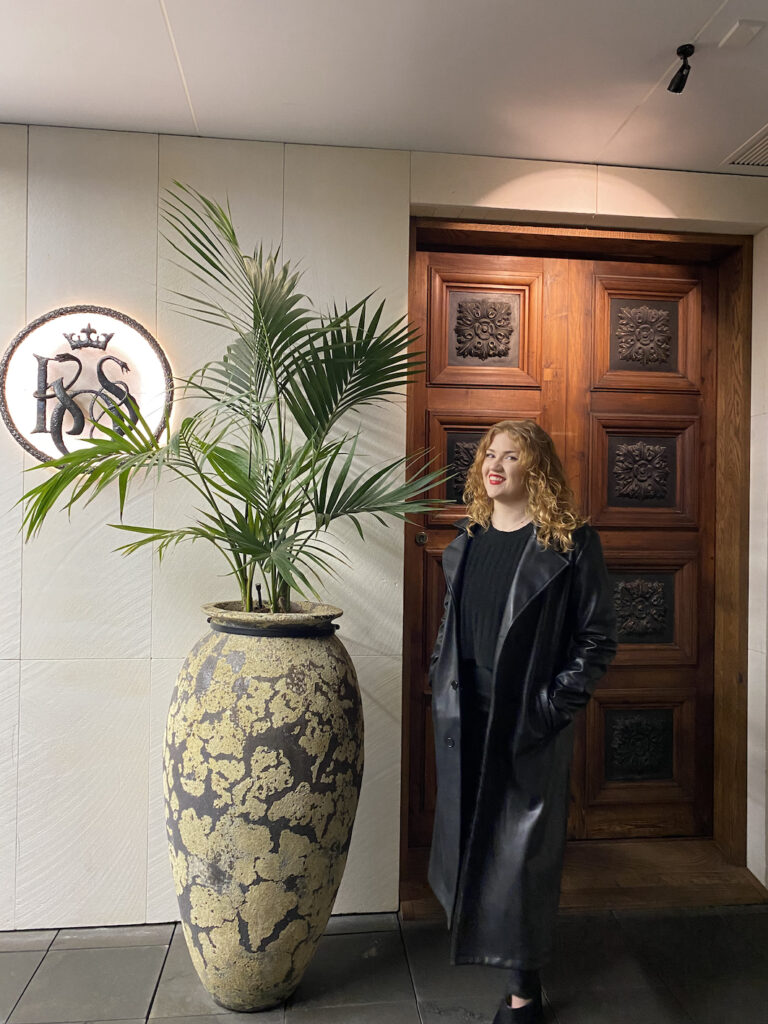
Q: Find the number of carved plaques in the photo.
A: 6